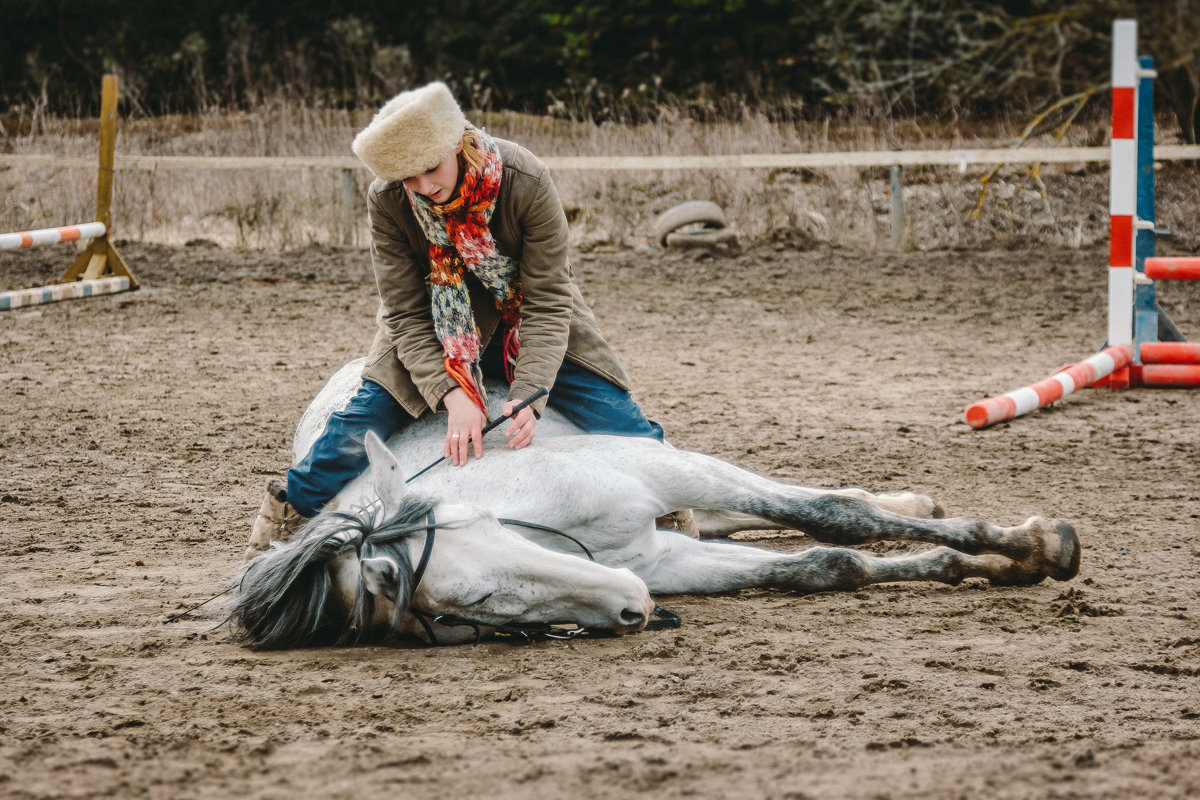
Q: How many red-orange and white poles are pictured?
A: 3